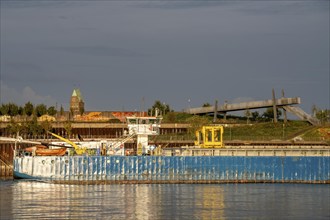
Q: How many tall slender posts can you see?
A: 4